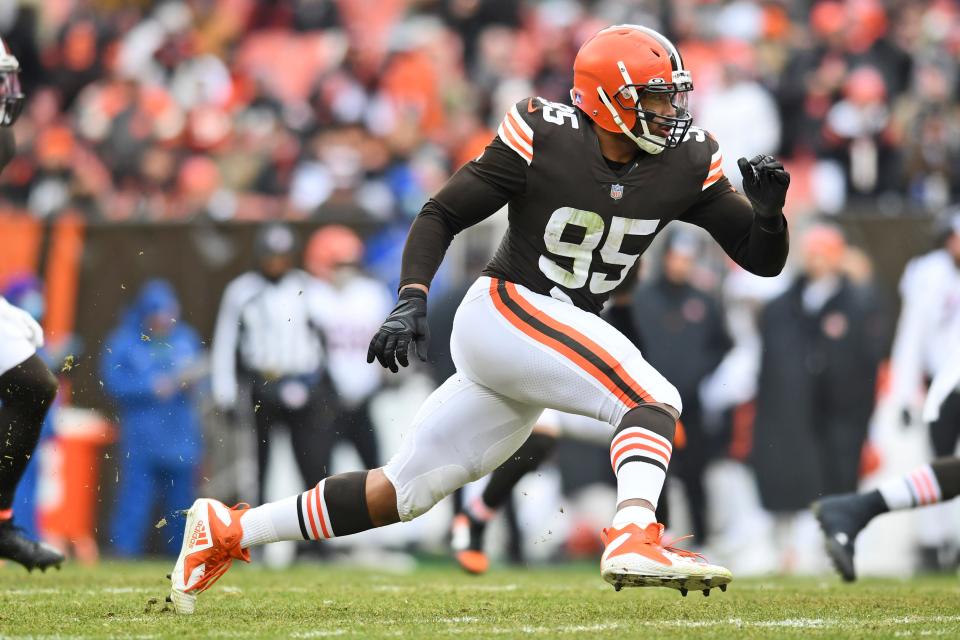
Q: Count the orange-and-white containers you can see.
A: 1